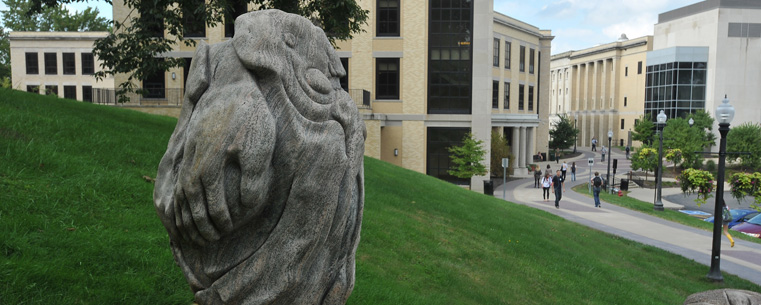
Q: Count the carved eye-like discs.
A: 2